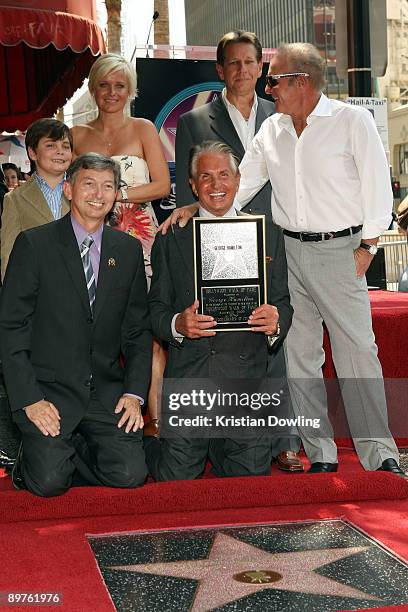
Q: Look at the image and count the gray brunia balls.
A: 0